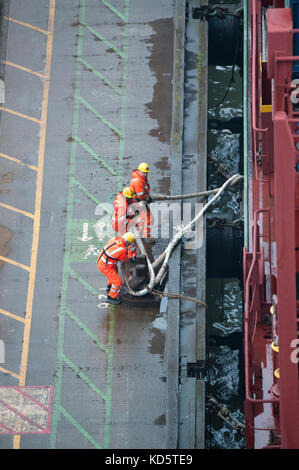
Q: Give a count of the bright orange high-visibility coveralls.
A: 3